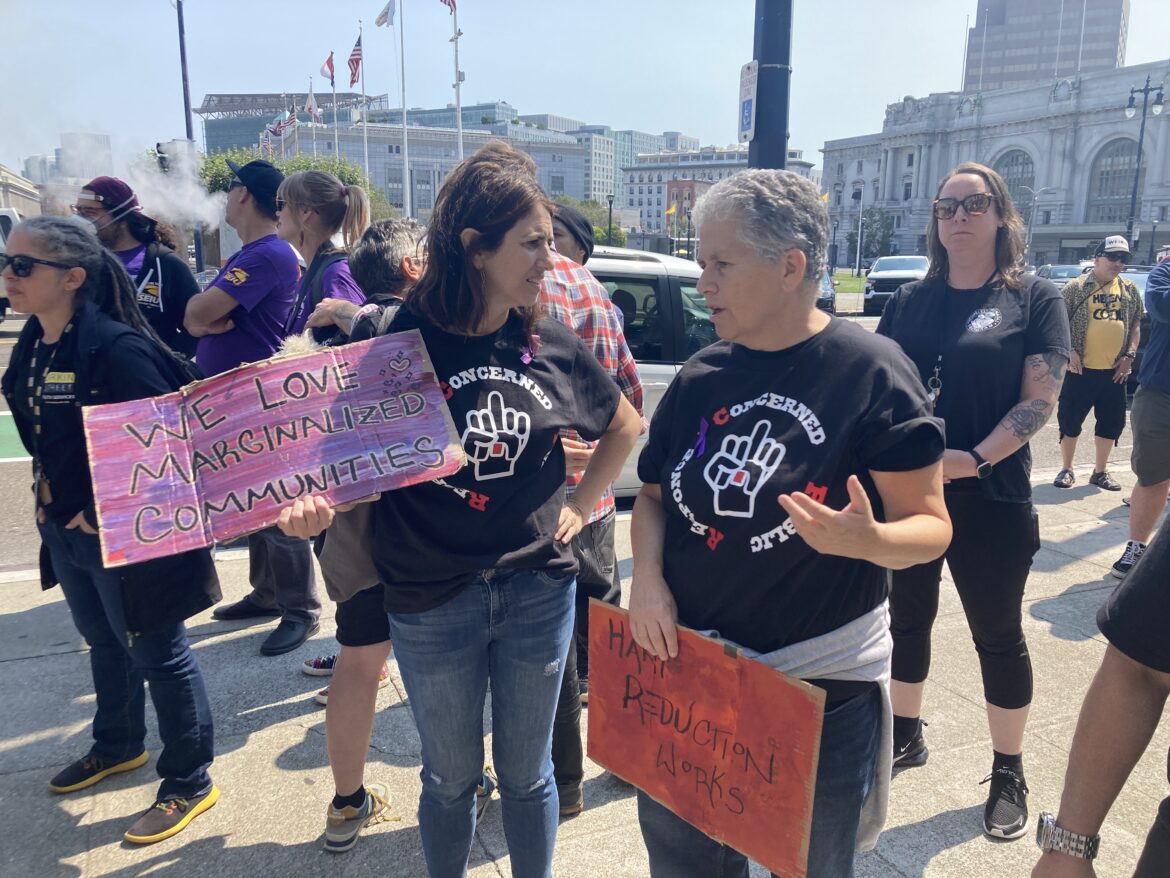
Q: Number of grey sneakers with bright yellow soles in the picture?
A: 2